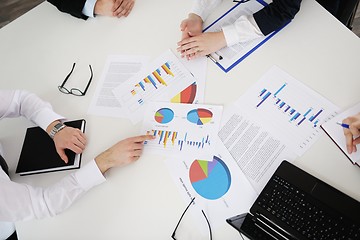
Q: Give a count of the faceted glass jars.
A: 0